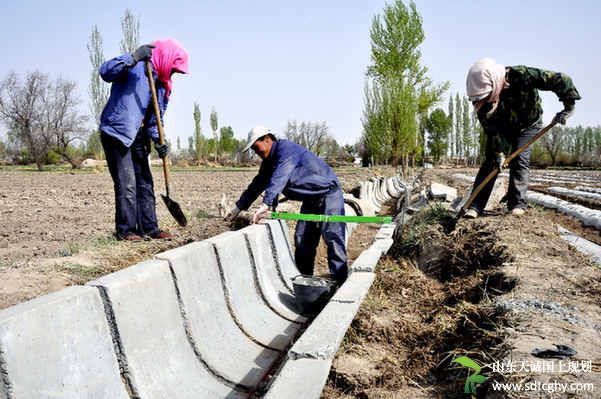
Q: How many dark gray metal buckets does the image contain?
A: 1